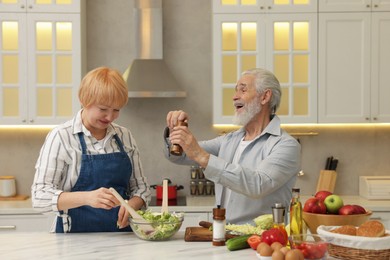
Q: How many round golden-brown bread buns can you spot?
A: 2